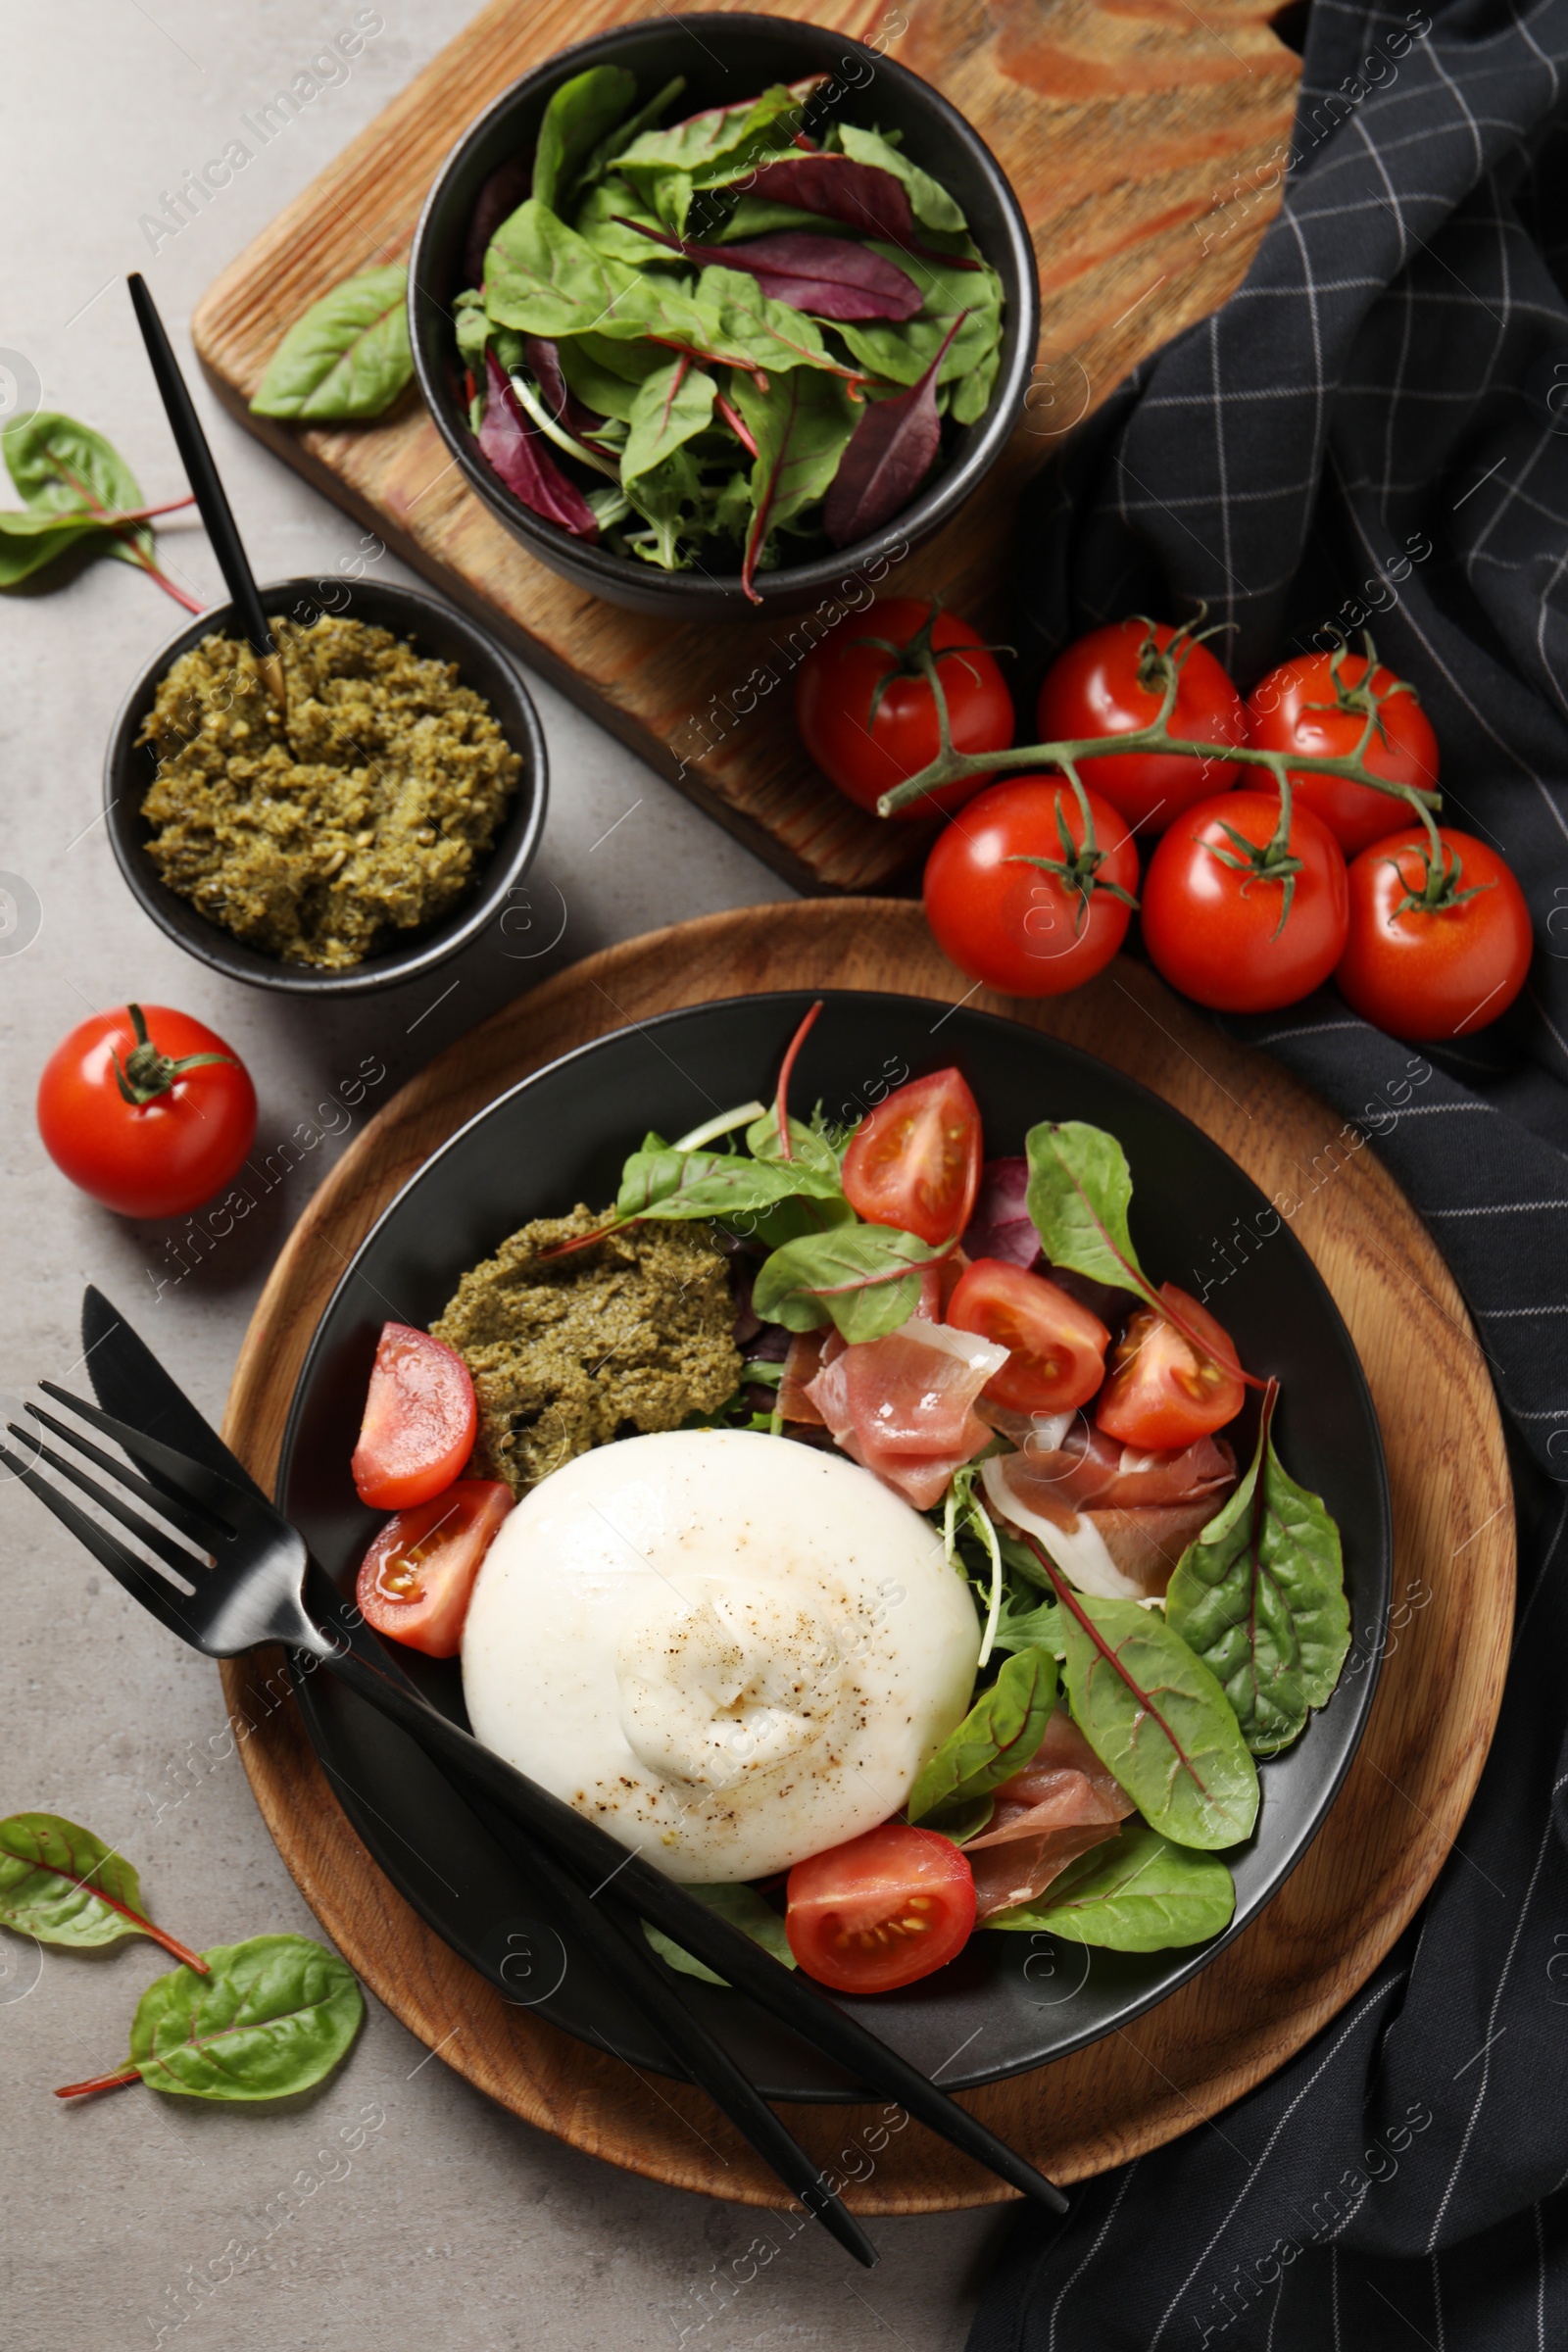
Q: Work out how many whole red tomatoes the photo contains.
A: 7